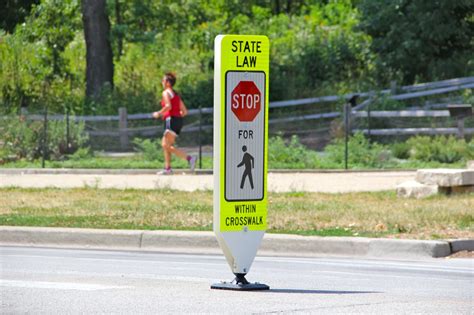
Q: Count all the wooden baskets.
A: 0